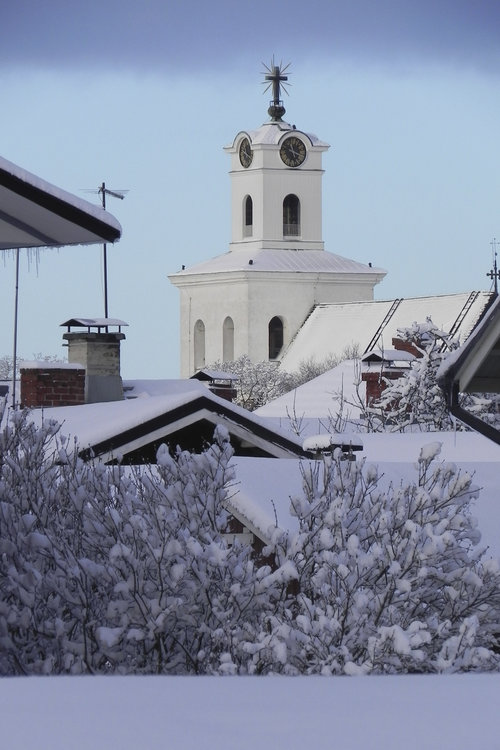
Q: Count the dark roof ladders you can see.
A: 2